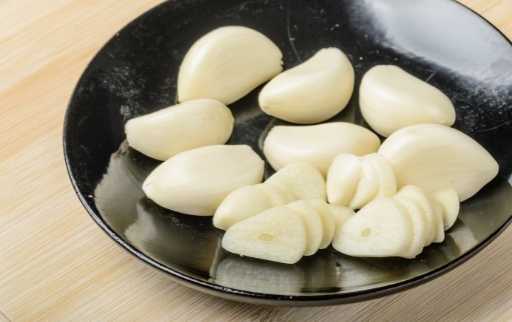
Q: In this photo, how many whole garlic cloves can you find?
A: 7